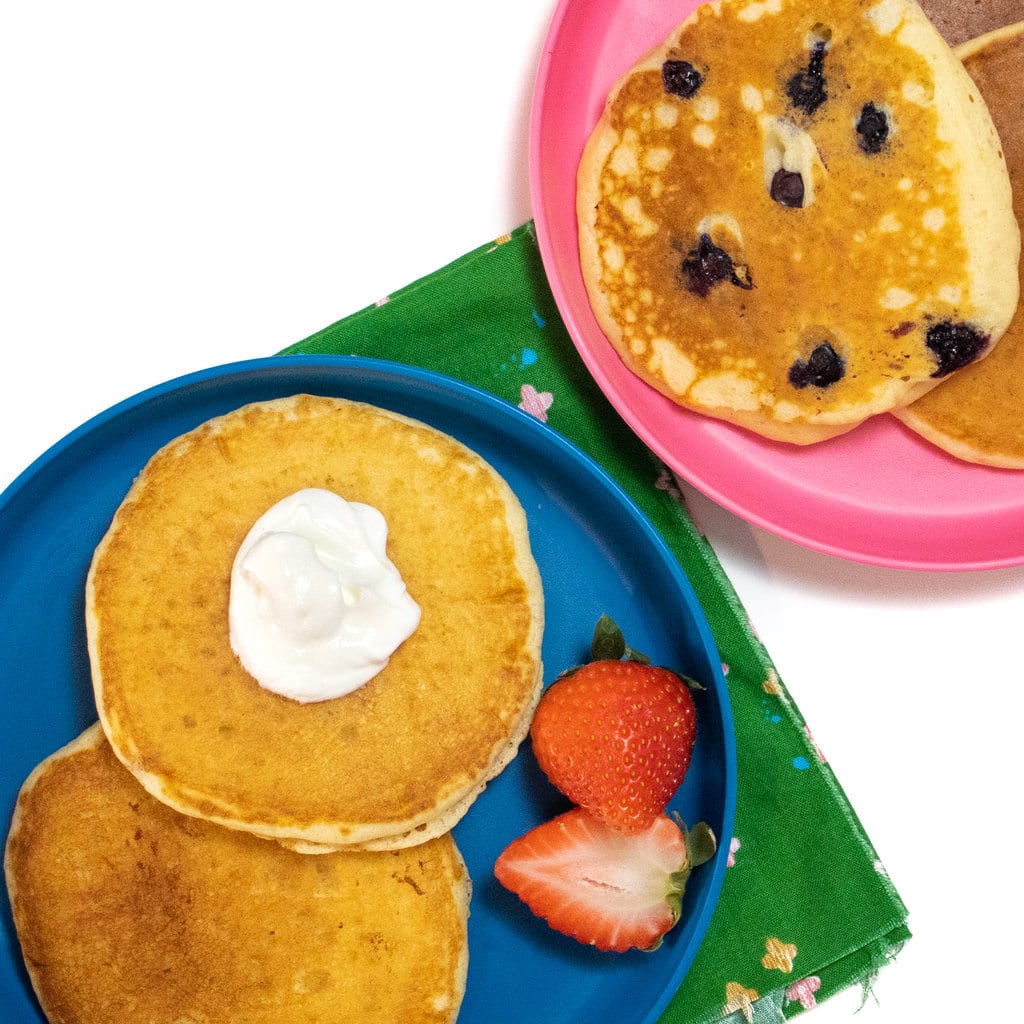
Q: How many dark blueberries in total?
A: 7